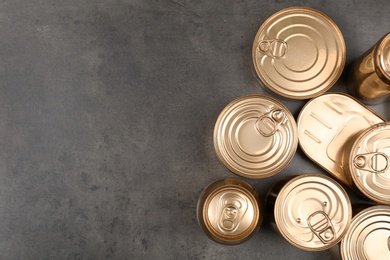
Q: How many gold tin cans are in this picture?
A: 8